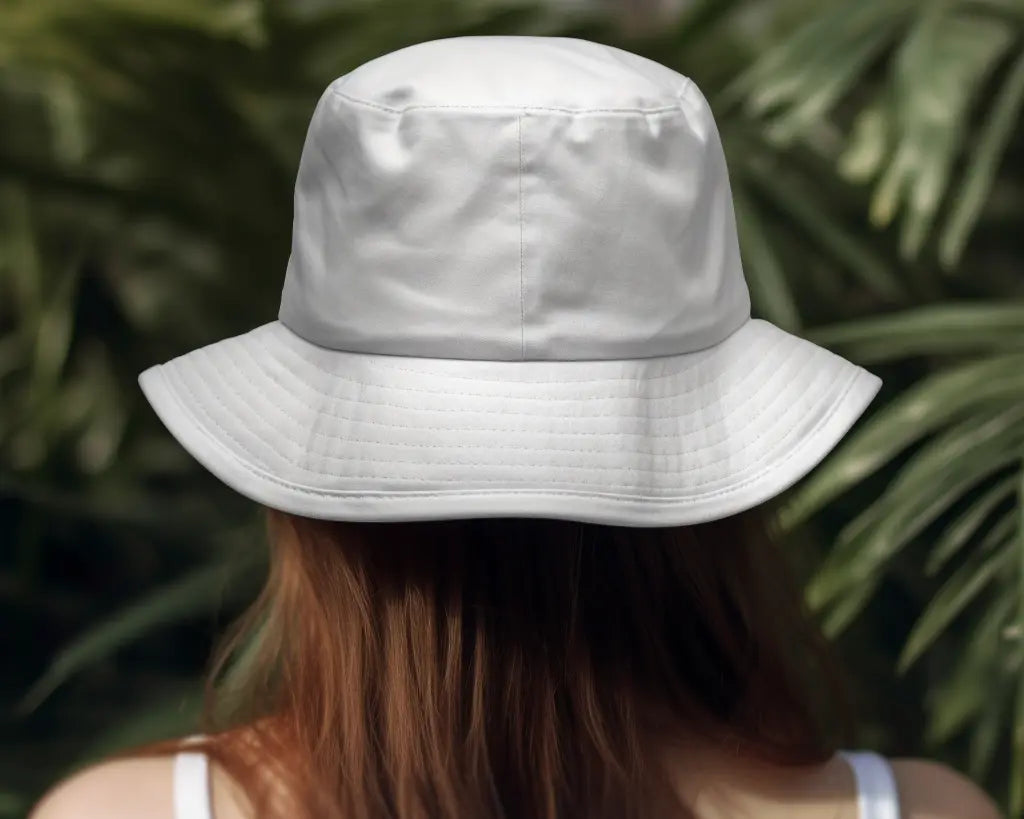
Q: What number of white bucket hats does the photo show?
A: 1